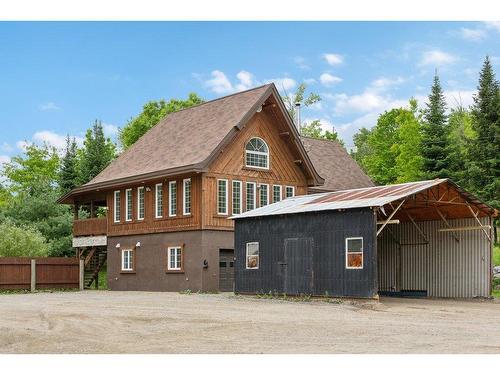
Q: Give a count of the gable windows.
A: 1